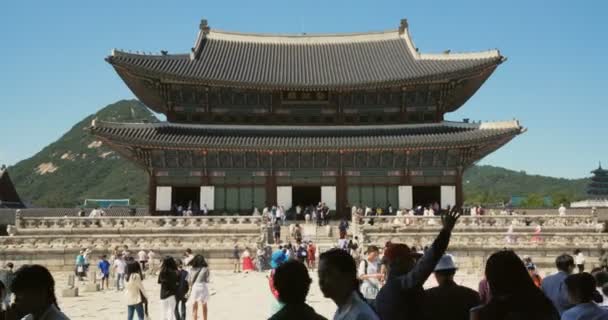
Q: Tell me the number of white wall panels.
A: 6